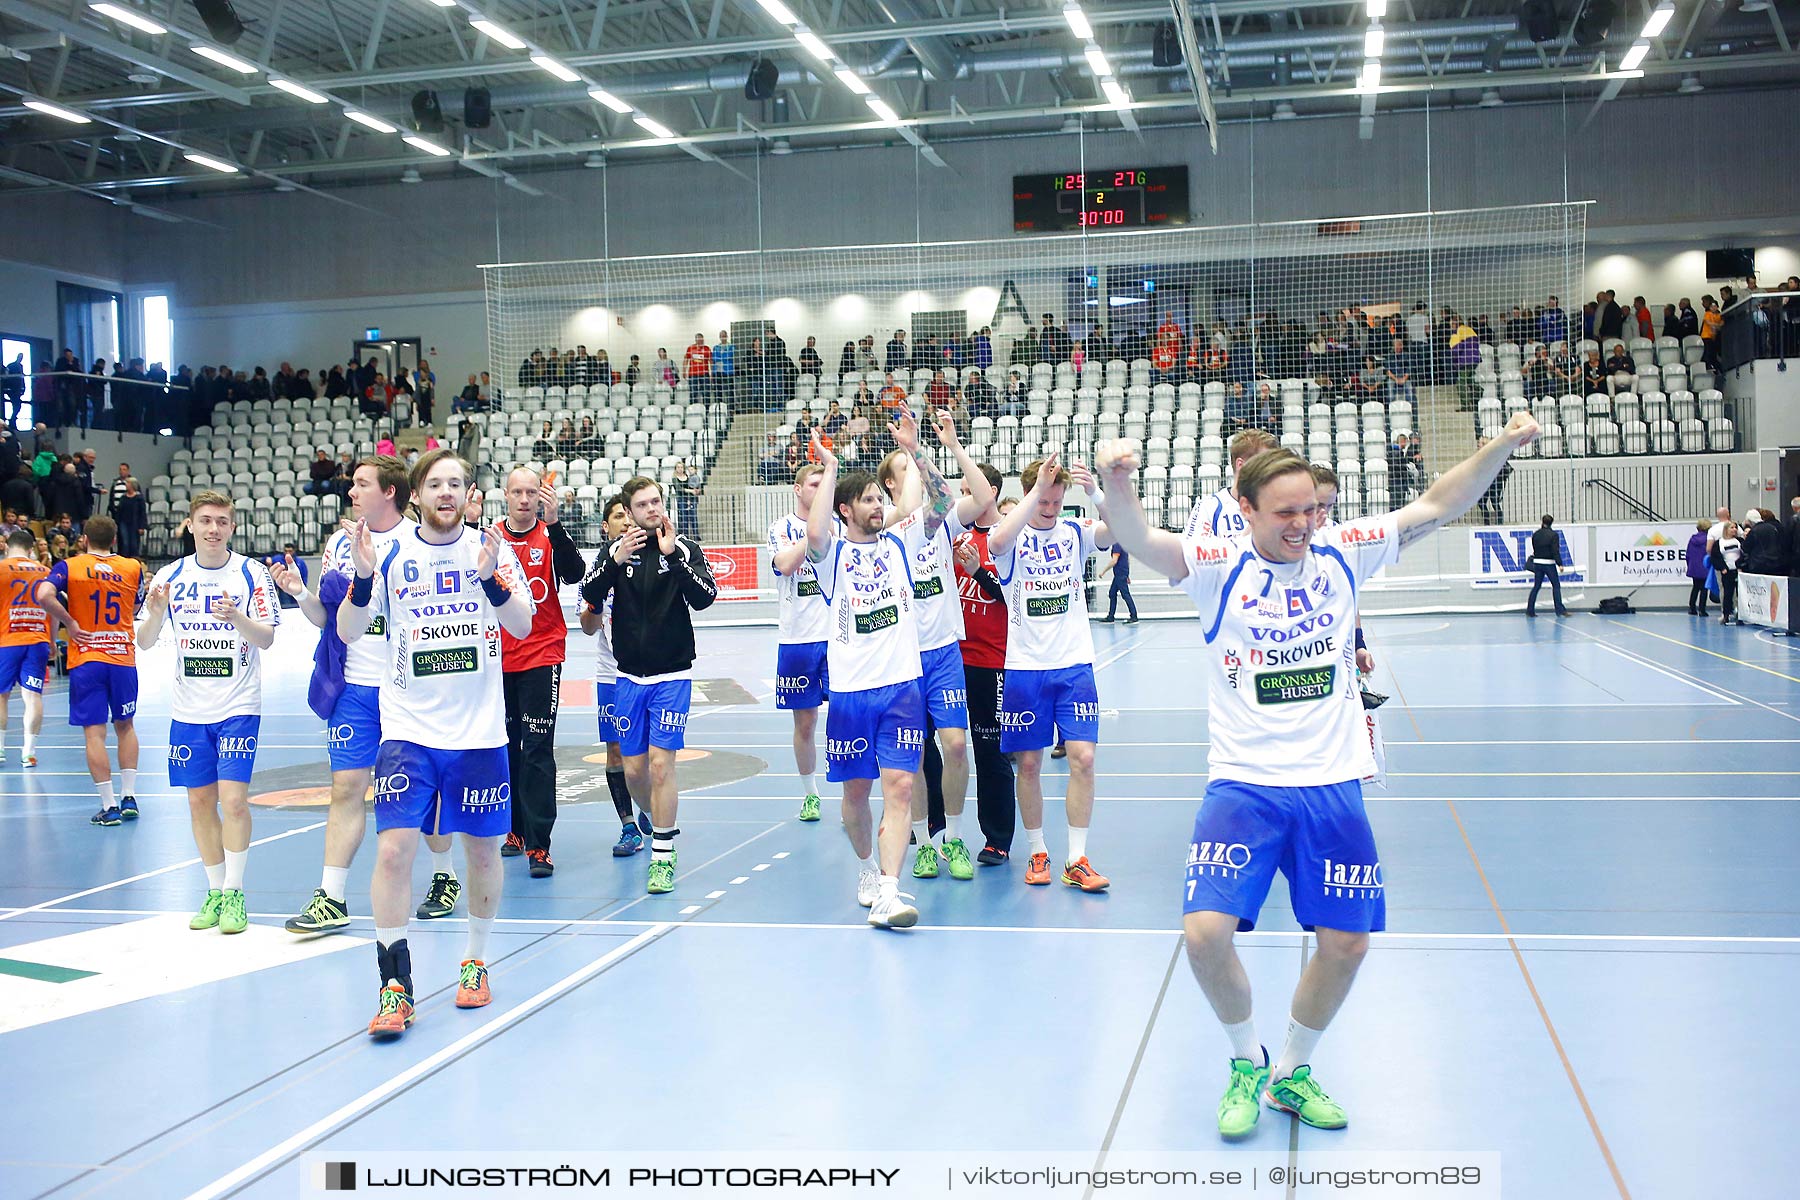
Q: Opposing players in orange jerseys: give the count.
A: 2